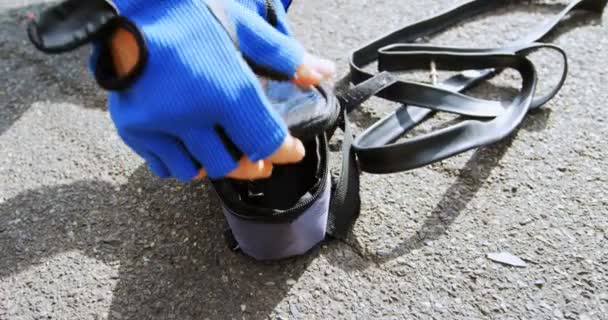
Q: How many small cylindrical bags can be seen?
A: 1